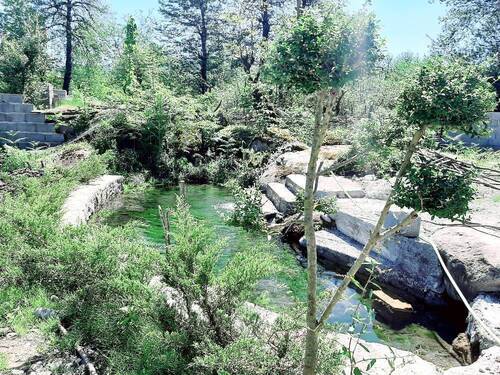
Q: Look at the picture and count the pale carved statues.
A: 0